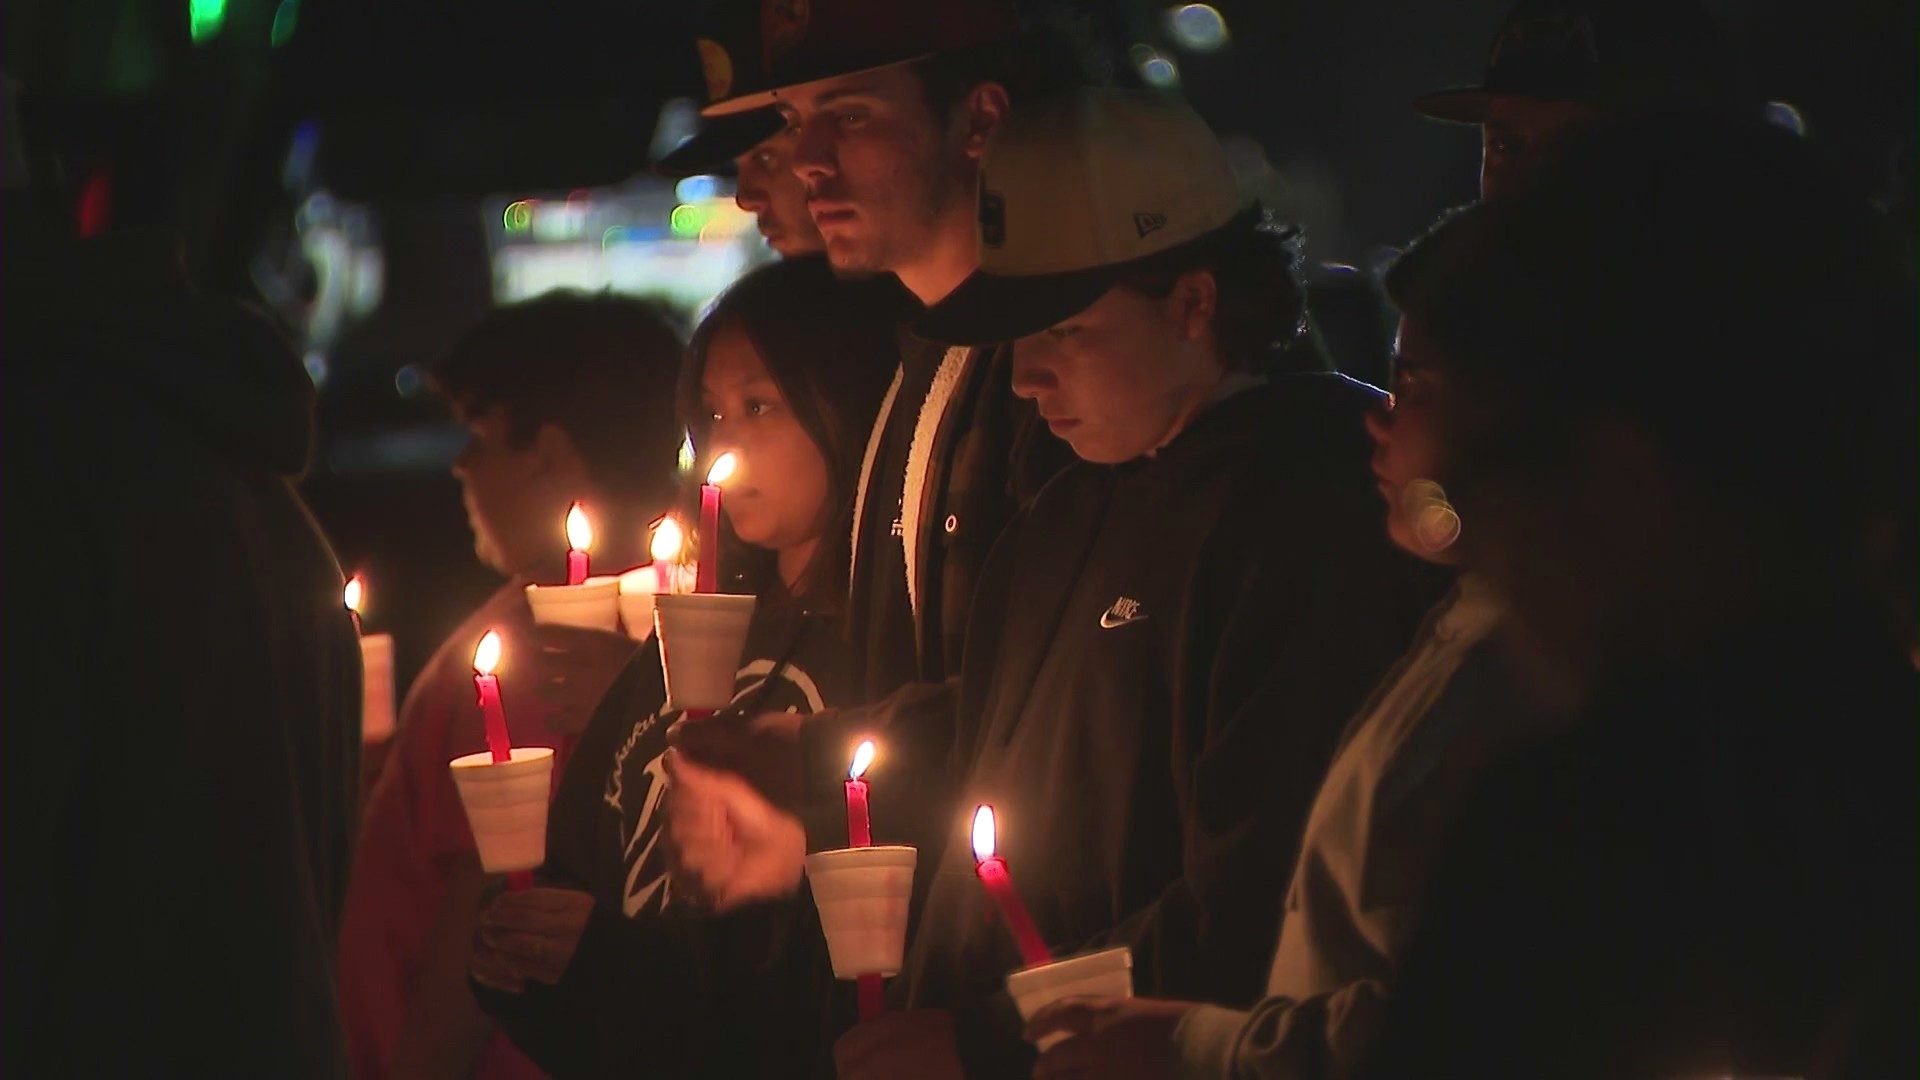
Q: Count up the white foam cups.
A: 7